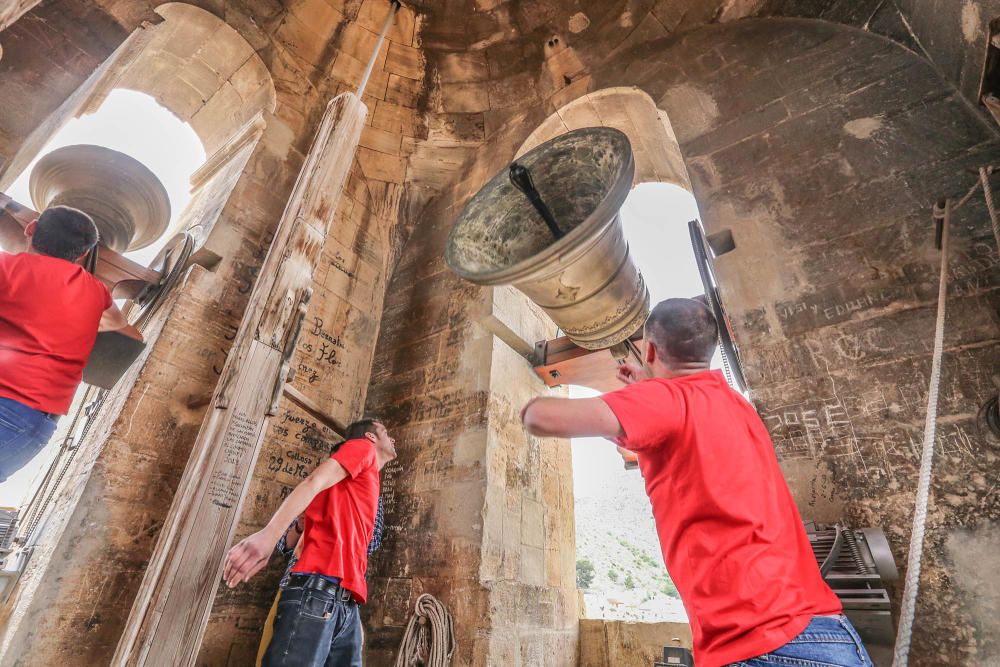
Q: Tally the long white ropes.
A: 1